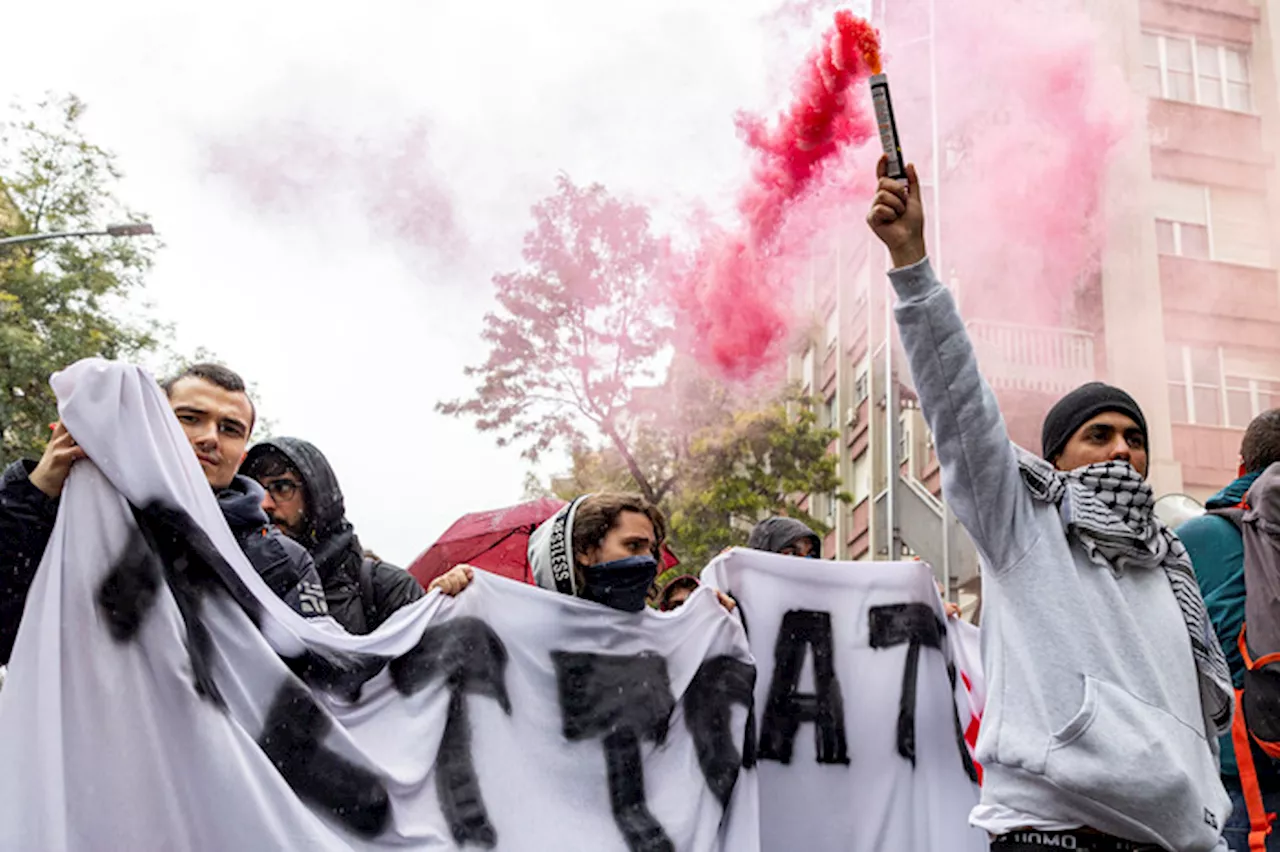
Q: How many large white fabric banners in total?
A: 2